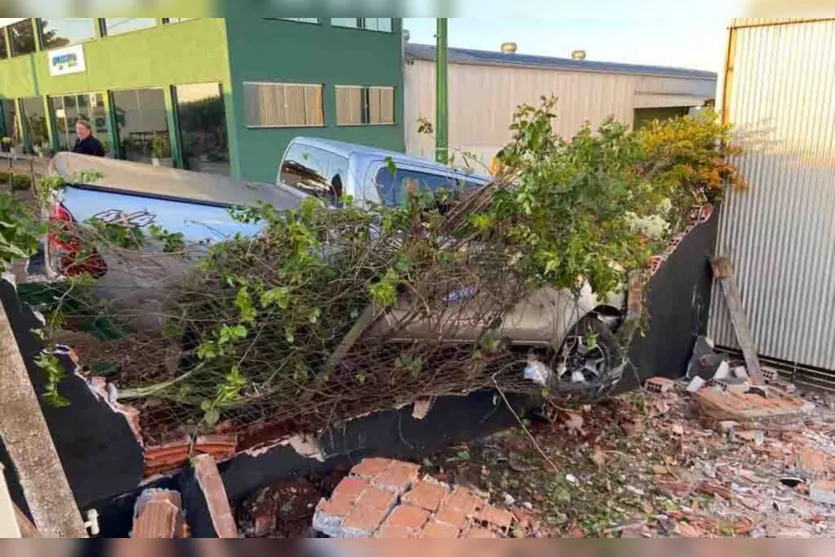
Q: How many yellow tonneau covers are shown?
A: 0